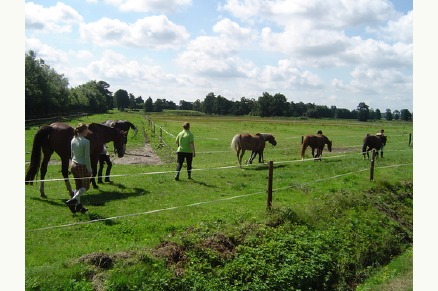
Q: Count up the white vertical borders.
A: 2